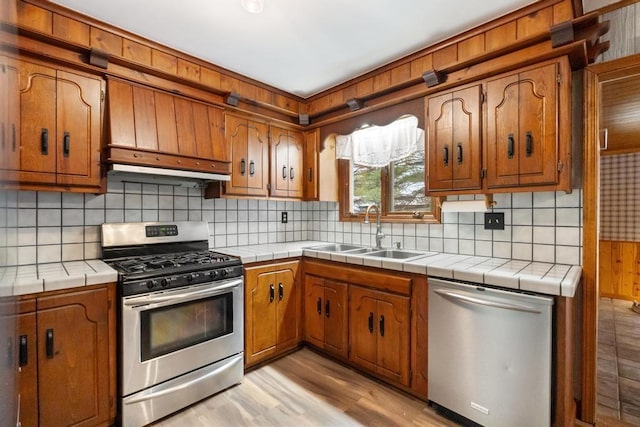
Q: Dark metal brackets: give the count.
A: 6